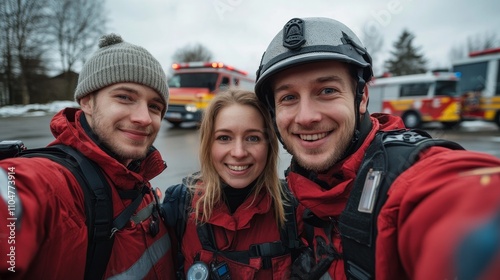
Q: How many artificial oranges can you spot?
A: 0